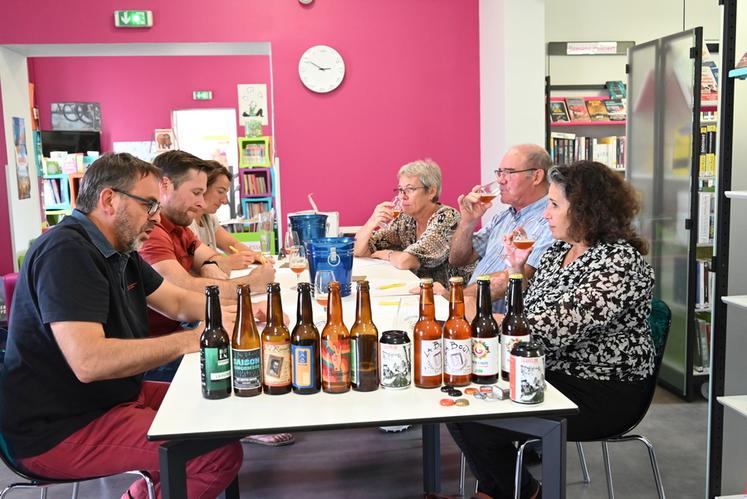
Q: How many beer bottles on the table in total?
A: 10